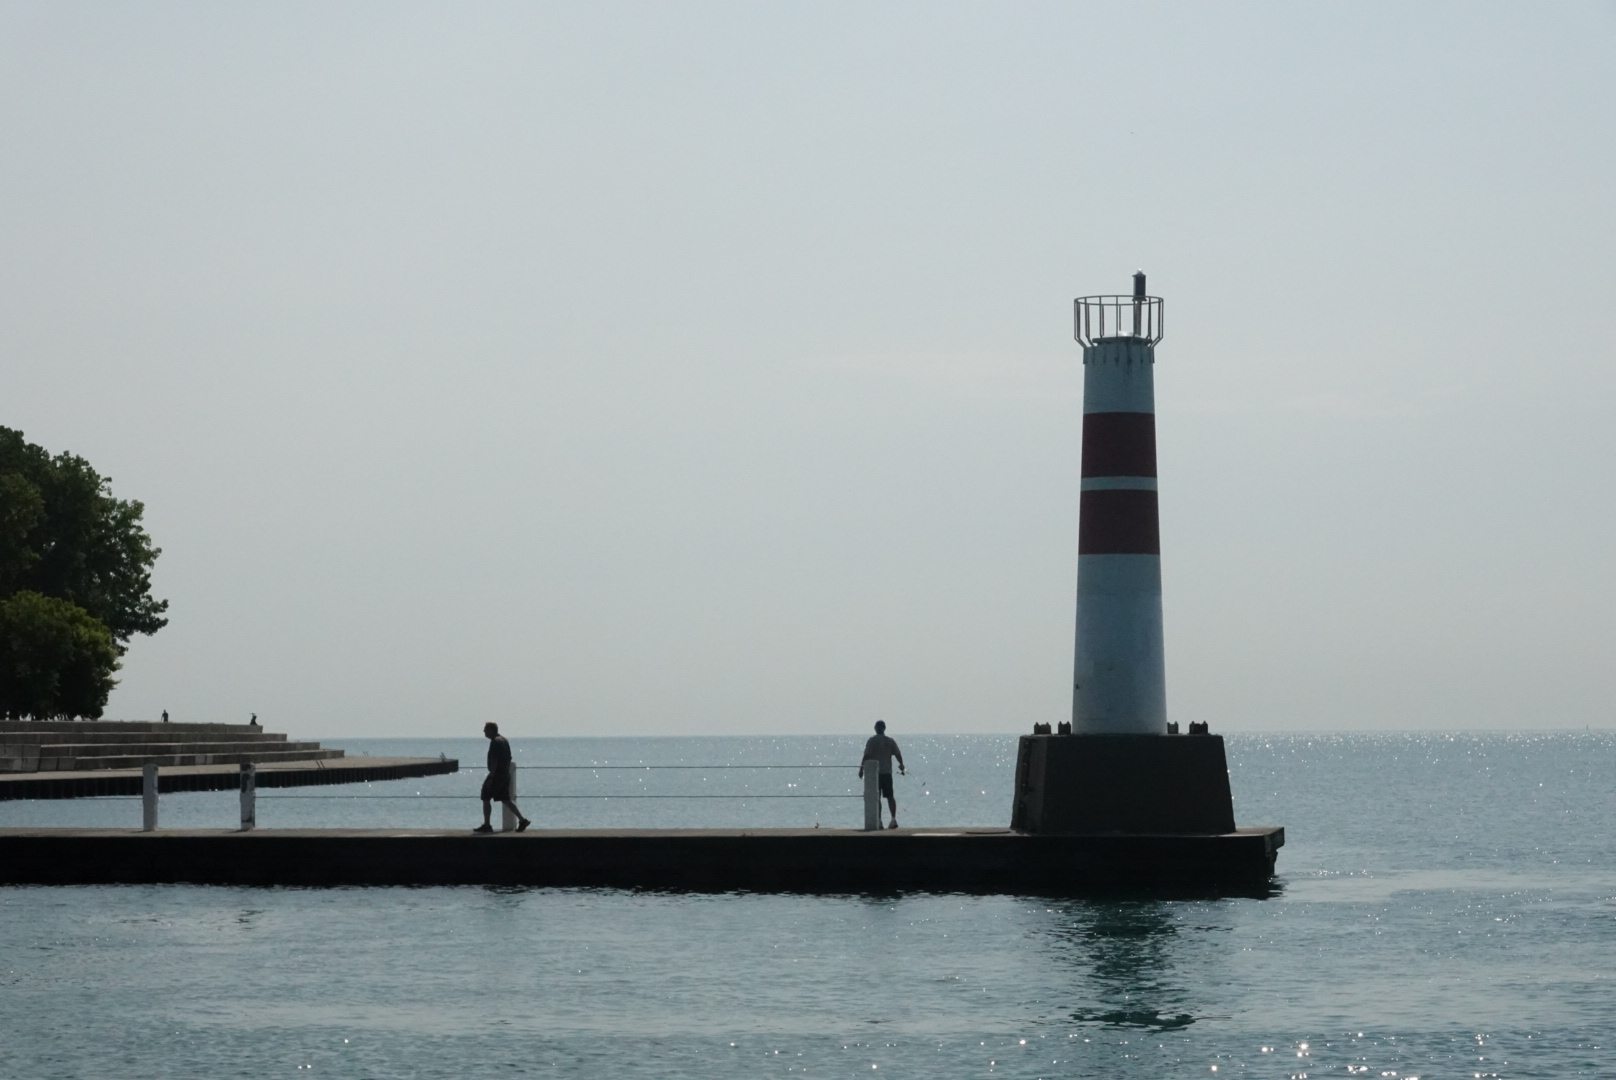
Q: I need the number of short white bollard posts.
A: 4